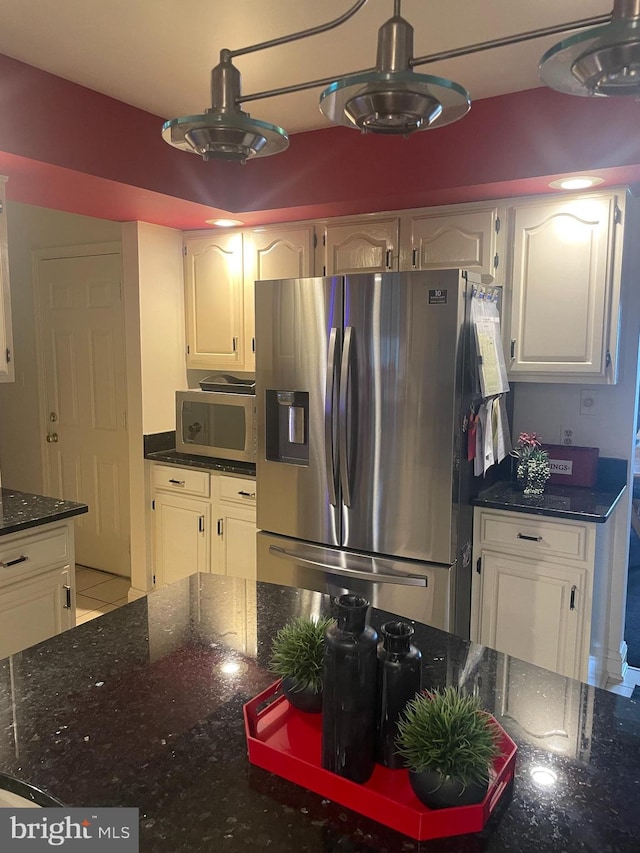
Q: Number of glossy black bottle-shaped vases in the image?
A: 2